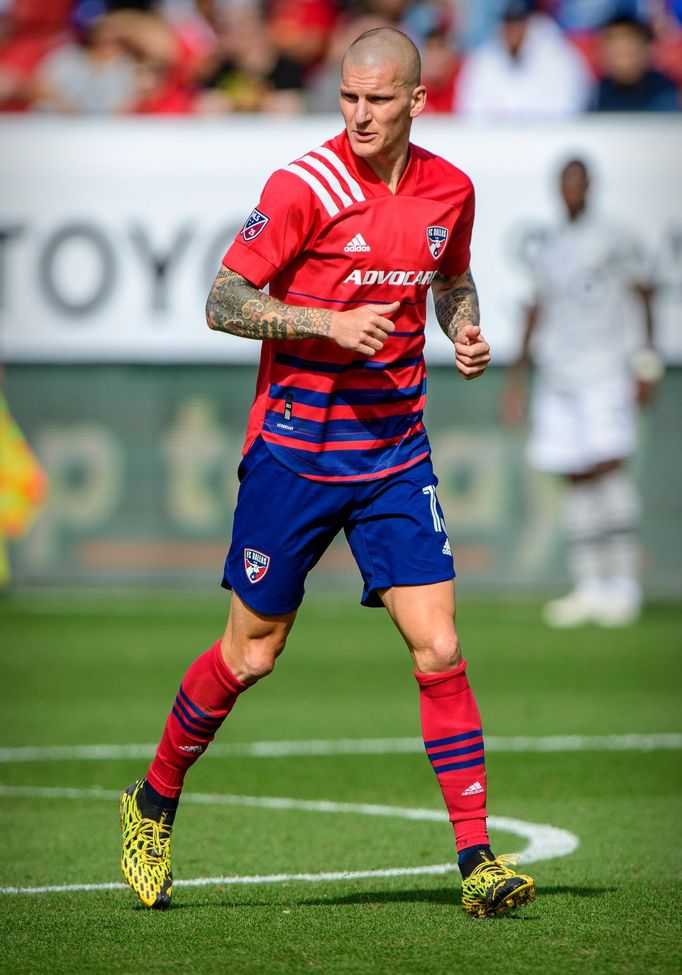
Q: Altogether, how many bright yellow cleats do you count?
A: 2